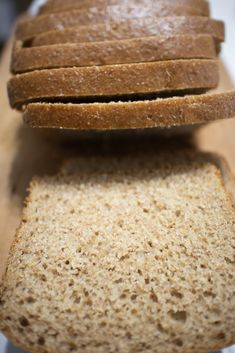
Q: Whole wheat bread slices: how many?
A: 7